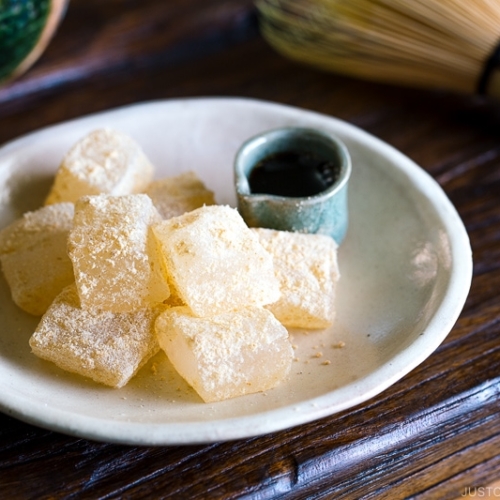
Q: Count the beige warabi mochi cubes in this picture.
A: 8